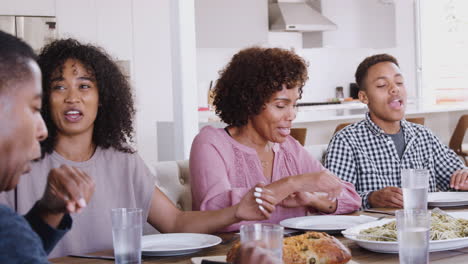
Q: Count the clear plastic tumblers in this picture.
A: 4